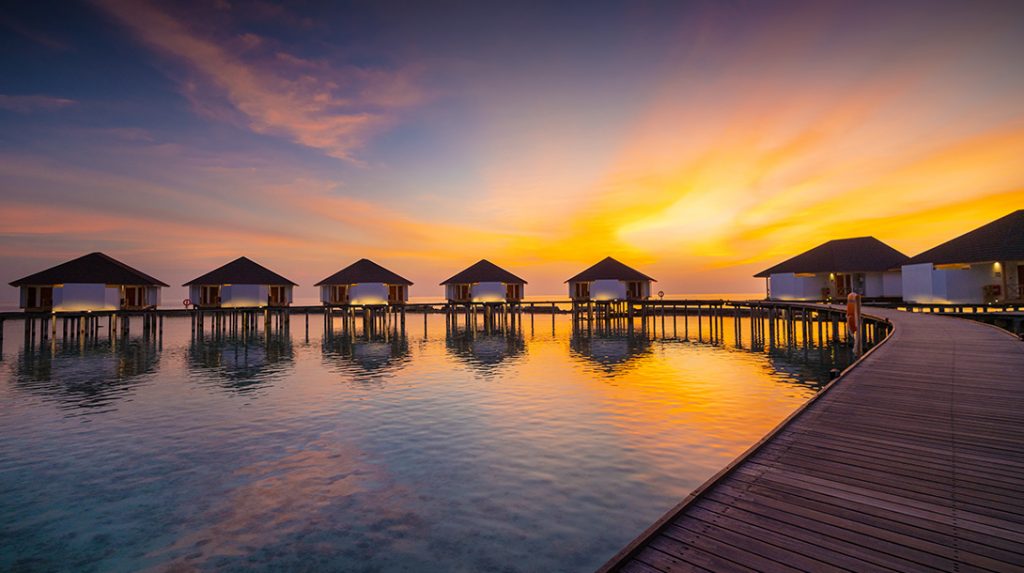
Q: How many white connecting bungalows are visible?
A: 7